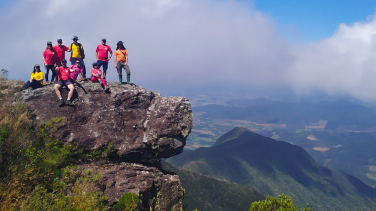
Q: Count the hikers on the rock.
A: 9